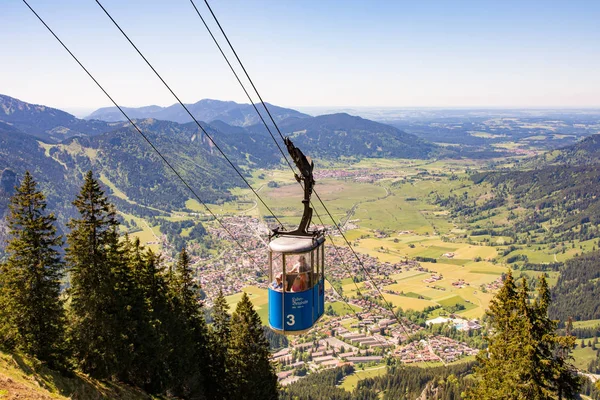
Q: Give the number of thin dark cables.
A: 4